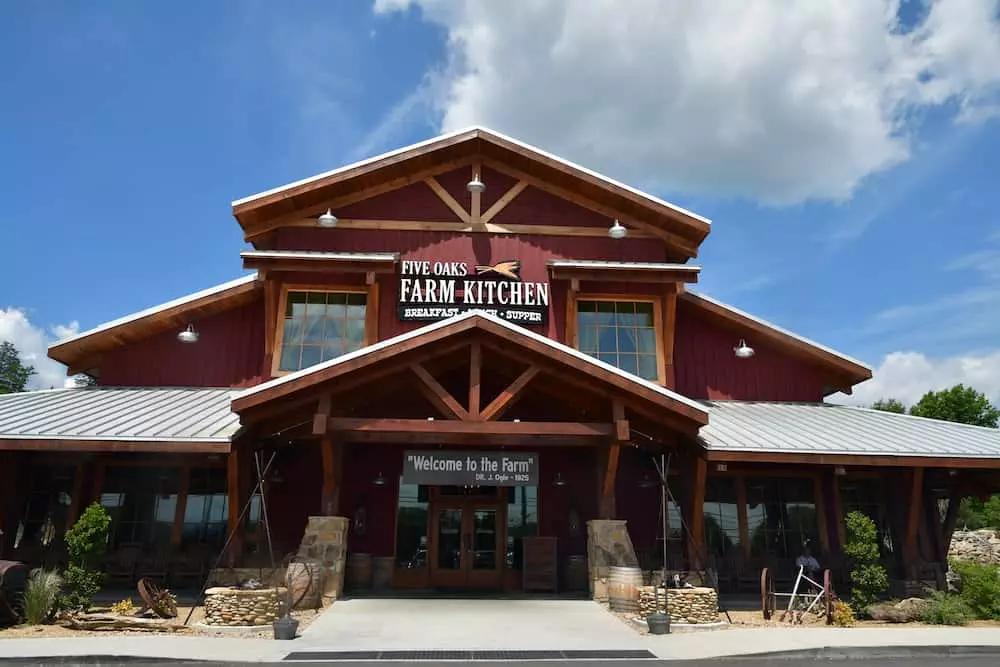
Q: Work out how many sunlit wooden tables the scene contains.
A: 0